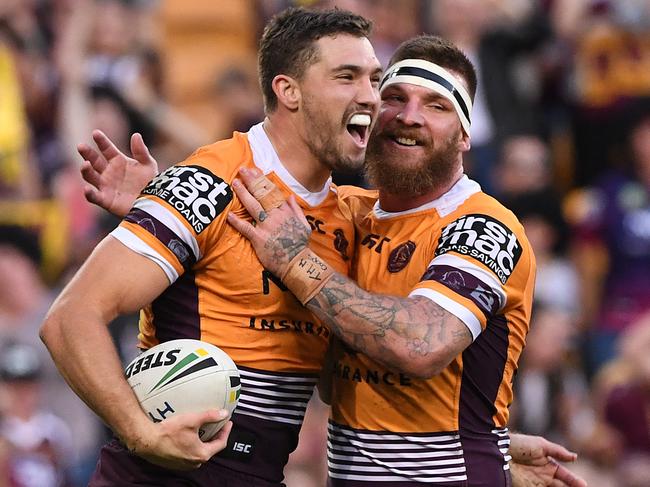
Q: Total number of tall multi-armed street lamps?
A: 0